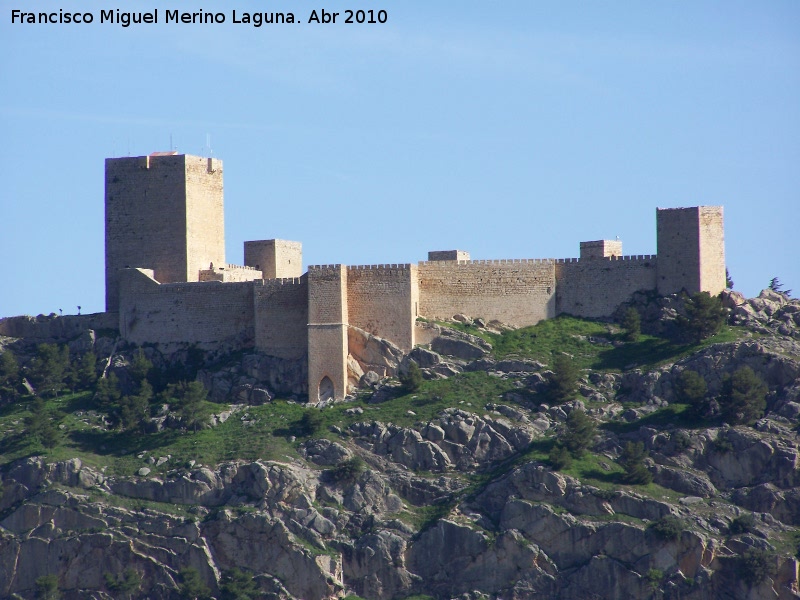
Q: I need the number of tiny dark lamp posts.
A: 2